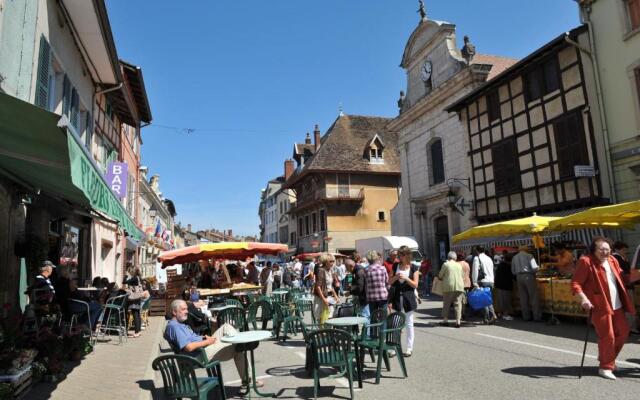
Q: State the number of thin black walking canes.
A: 1